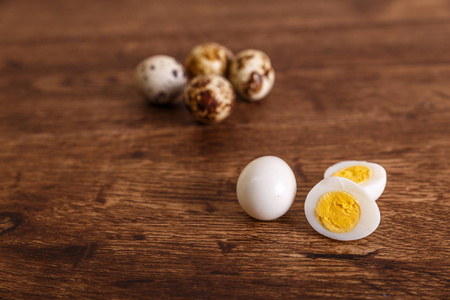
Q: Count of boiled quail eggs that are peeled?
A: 2